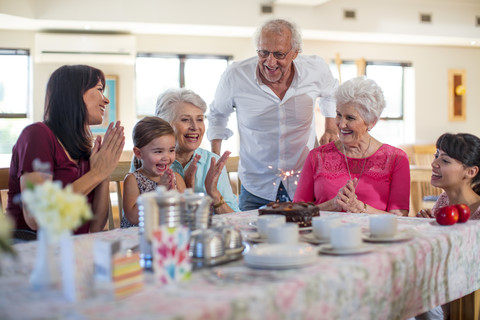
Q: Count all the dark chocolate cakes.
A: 1